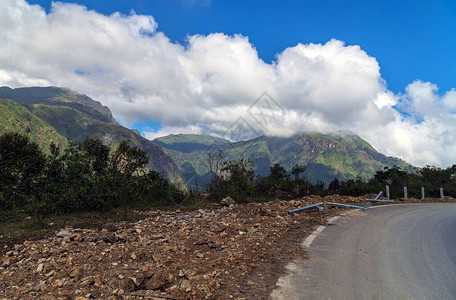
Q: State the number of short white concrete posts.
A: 4